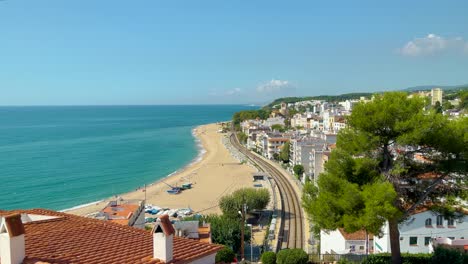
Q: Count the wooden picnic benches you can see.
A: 0